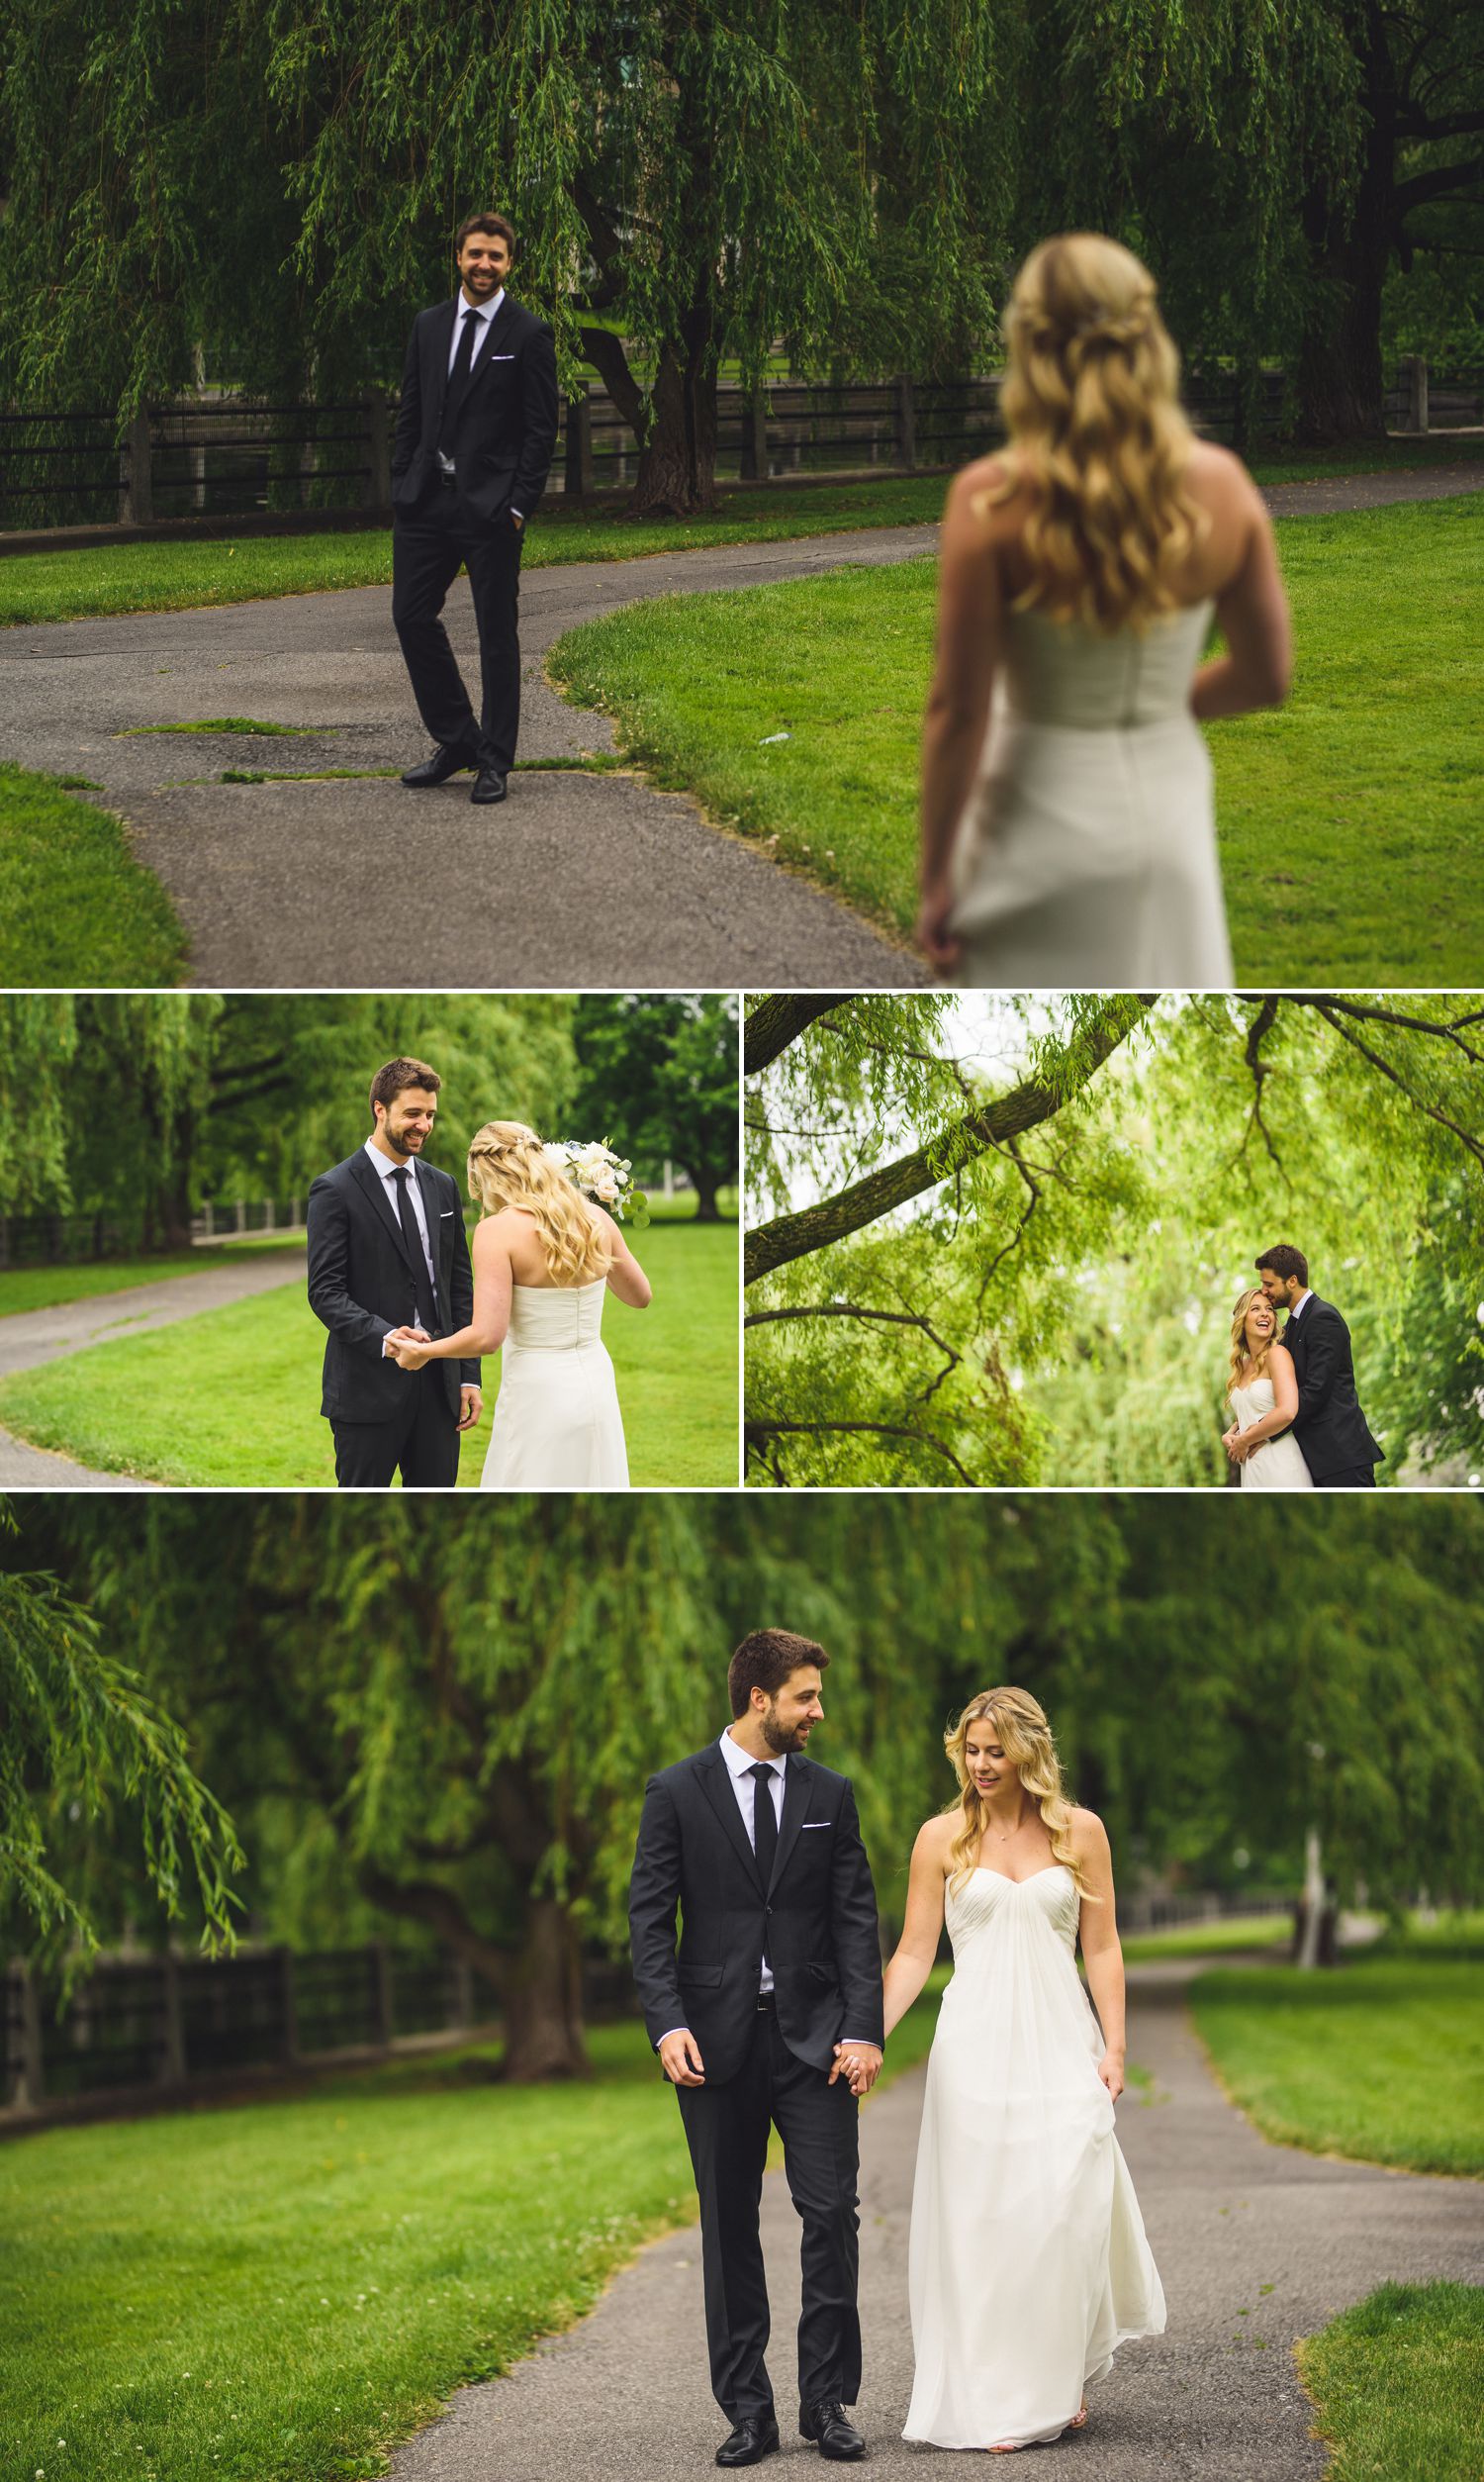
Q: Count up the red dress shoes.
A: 0